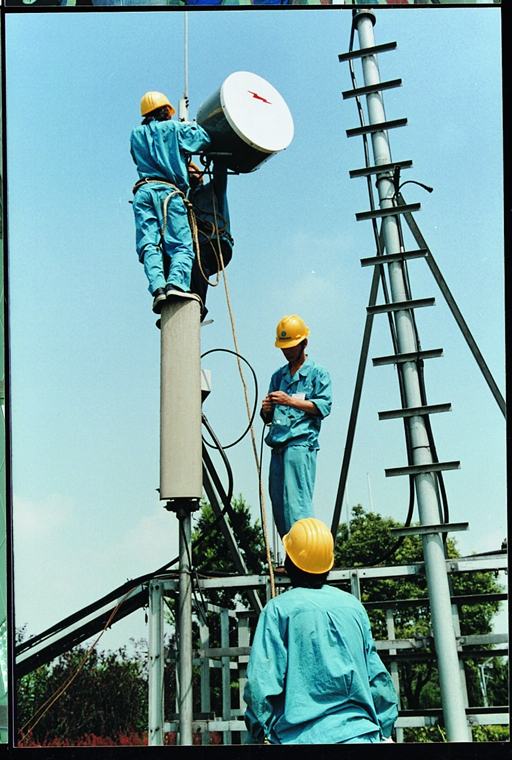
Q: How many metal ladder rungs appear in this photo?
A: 11